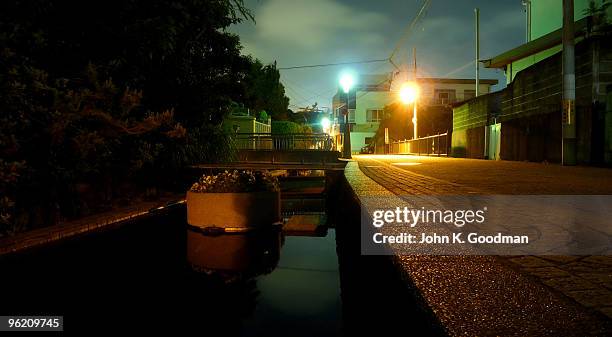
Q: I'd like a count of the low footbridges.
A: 1